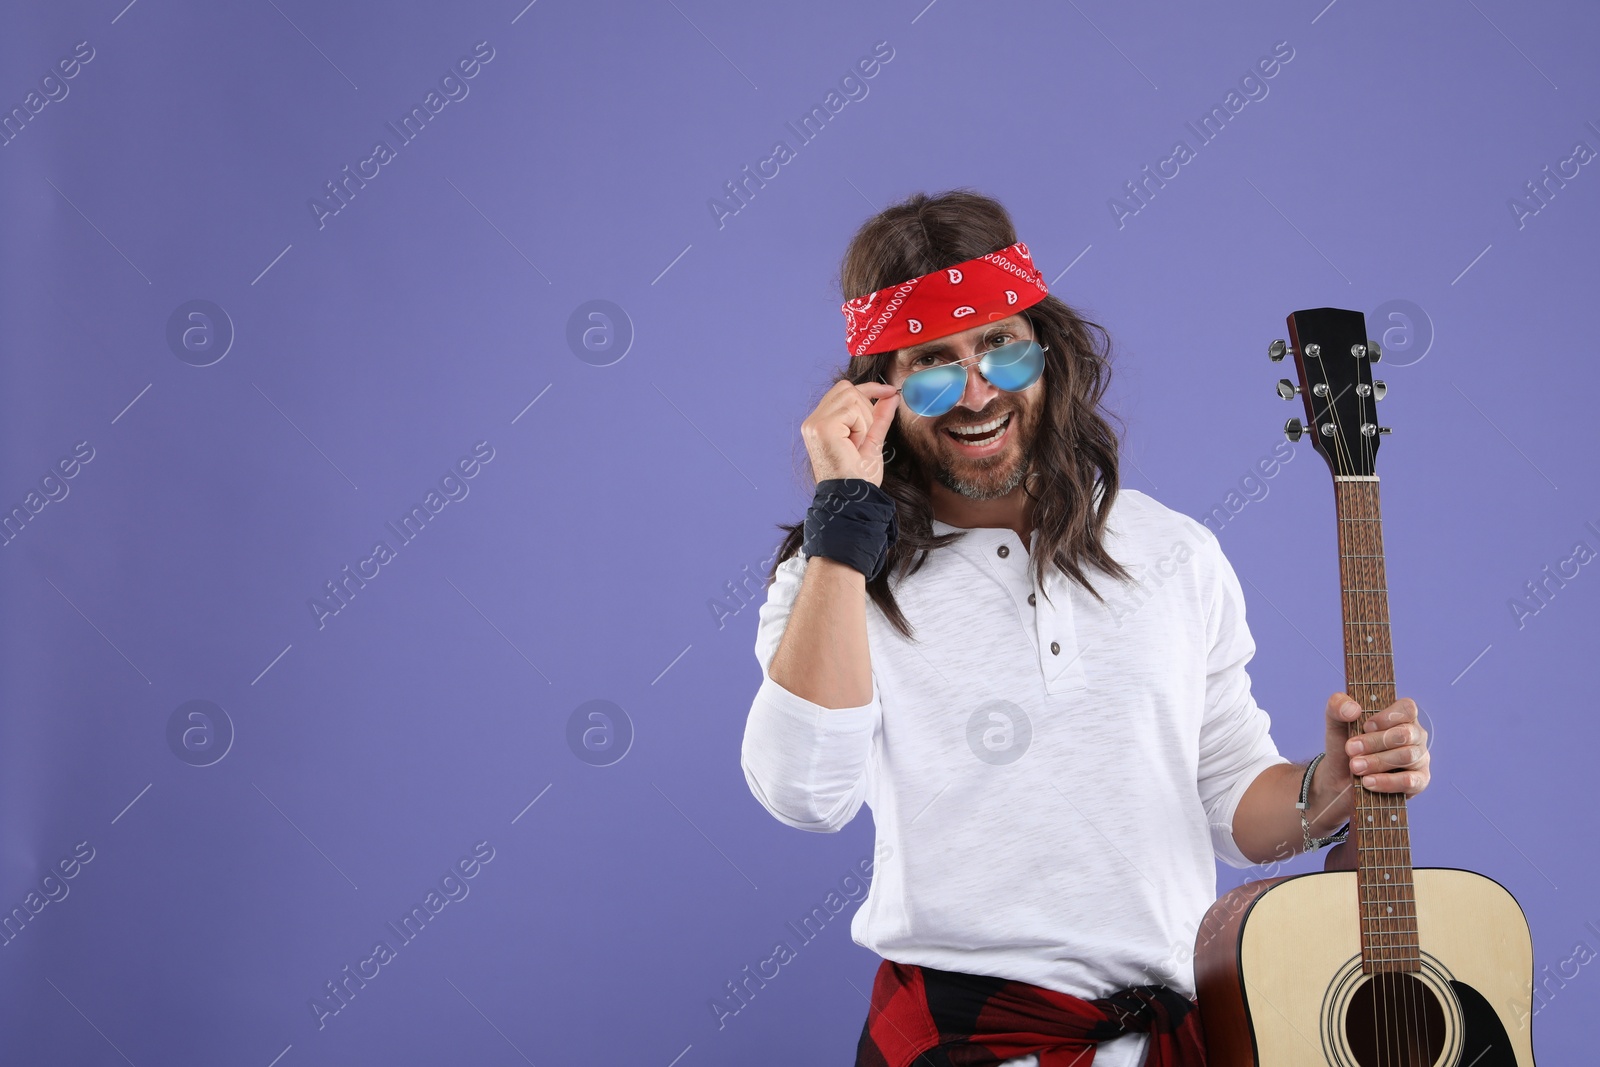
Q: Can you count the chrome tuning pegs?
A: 6